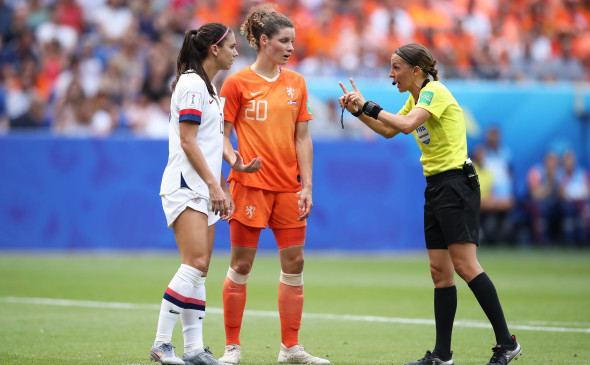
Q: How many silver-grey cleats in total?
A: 2